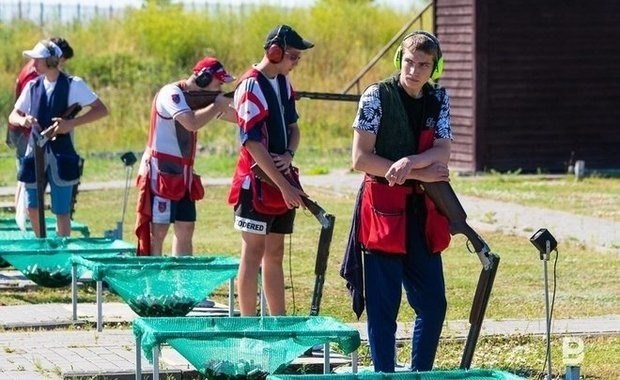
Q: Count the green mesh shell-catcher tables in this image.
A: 5